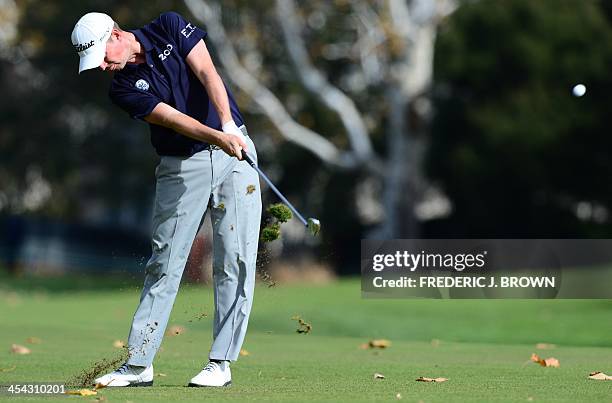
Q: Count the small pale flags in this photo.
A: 0